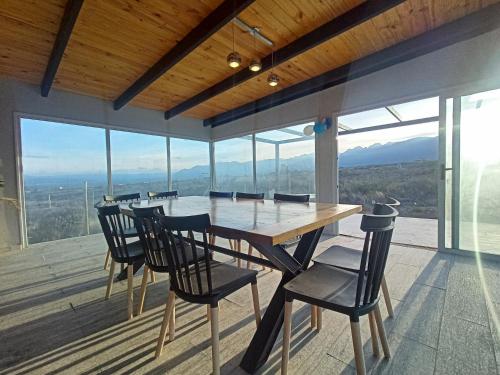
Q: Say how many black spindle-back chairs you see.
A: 10